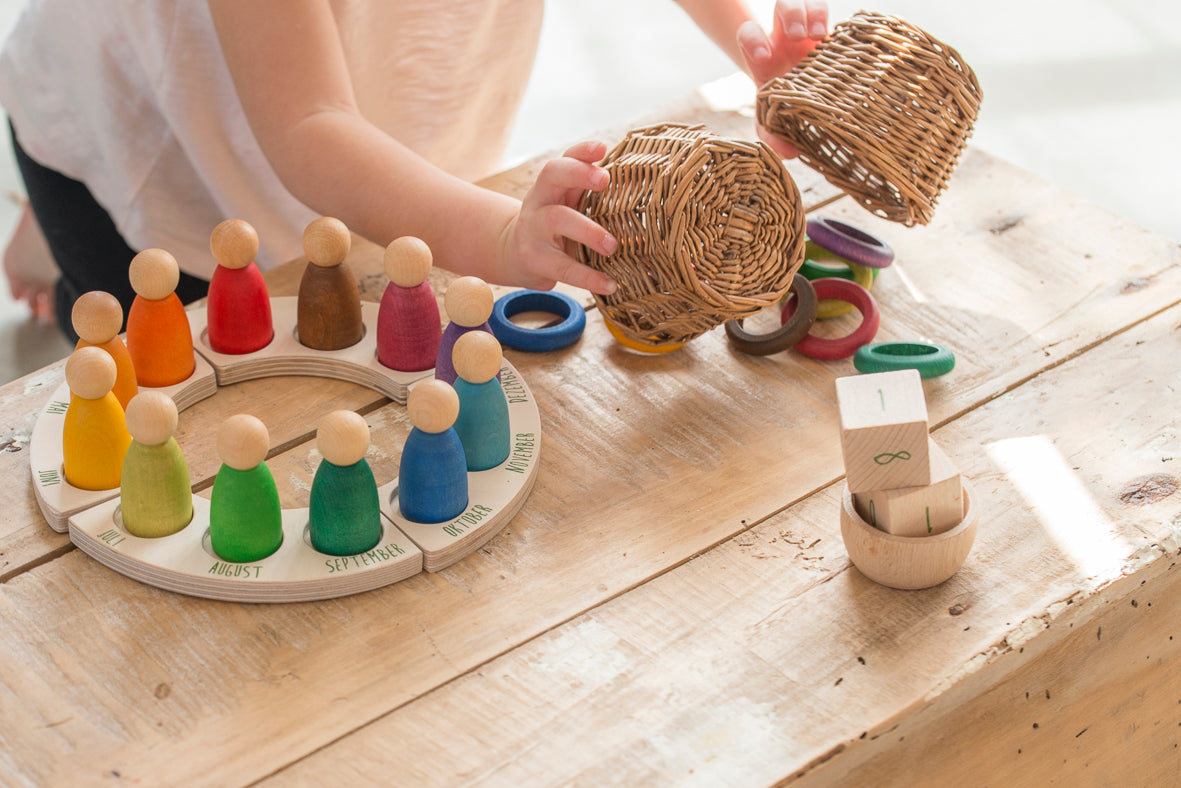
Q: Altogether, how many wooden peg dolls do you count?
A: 12